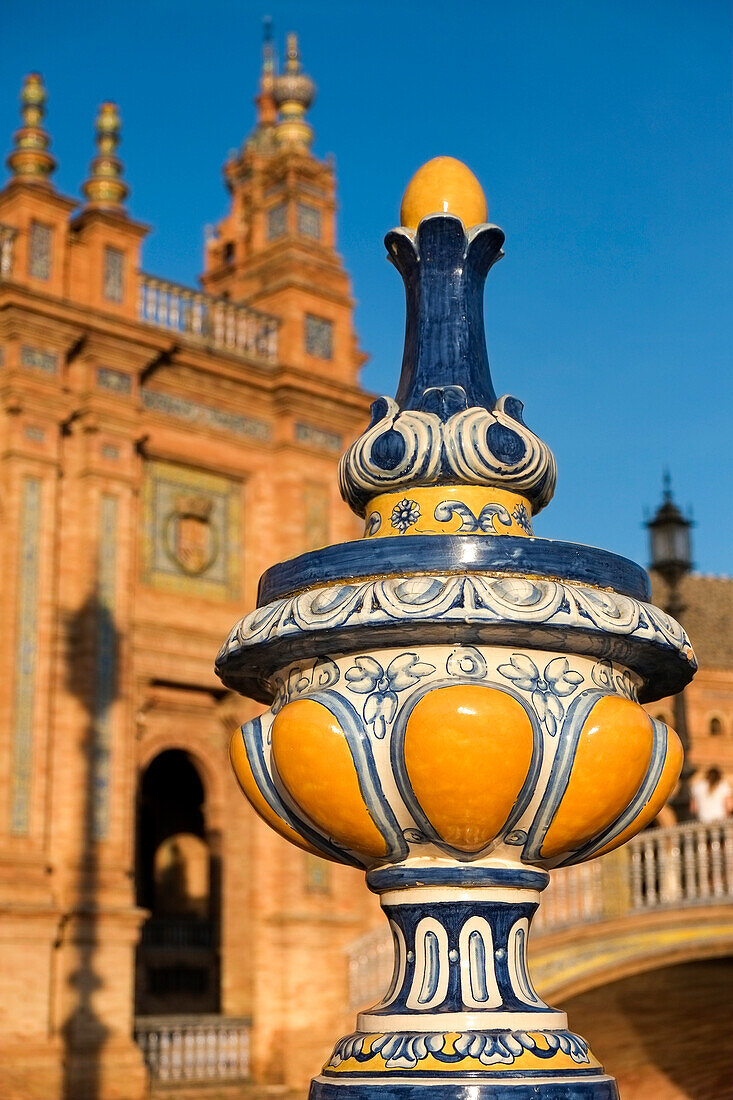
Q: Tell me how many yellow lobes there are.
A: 5